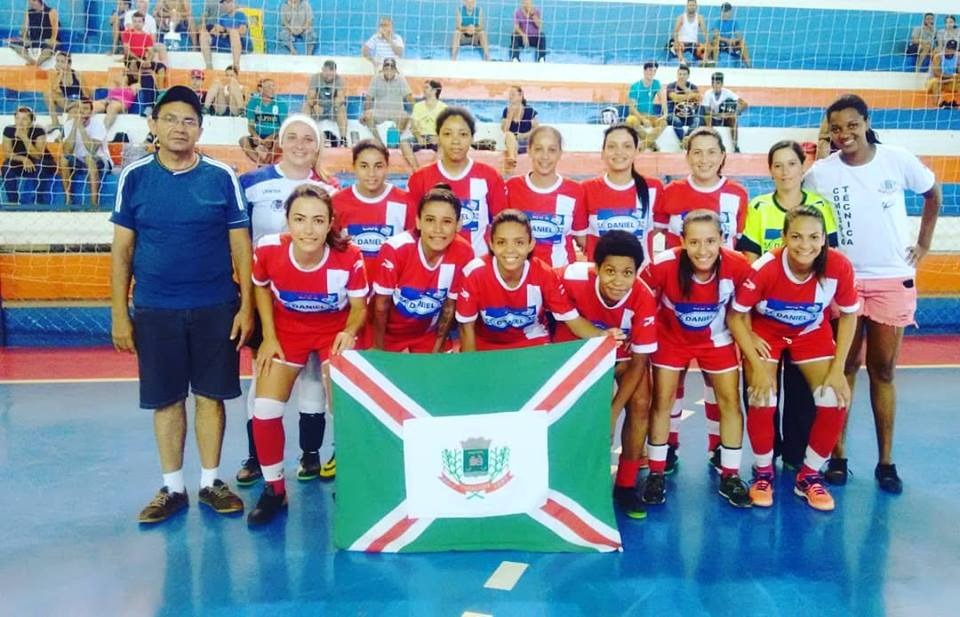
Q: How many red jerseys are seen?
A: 11